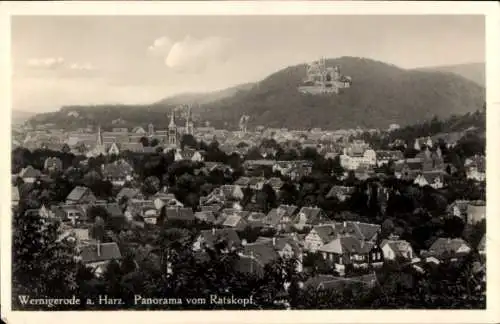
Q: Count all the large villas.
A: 1